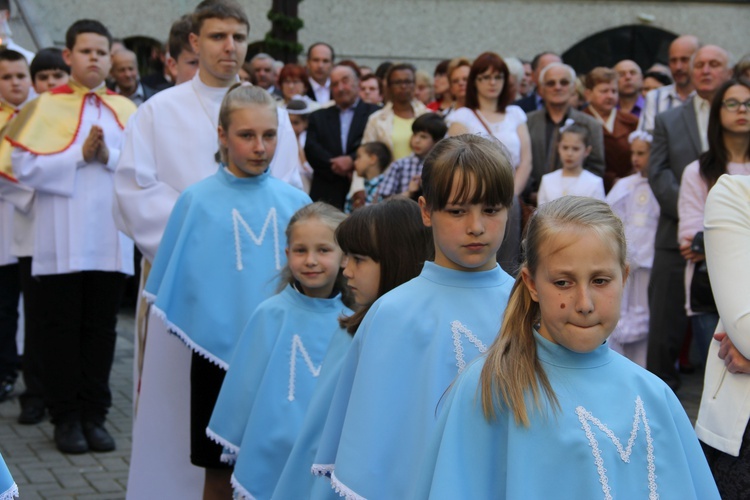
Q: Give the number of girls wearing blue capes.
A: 5